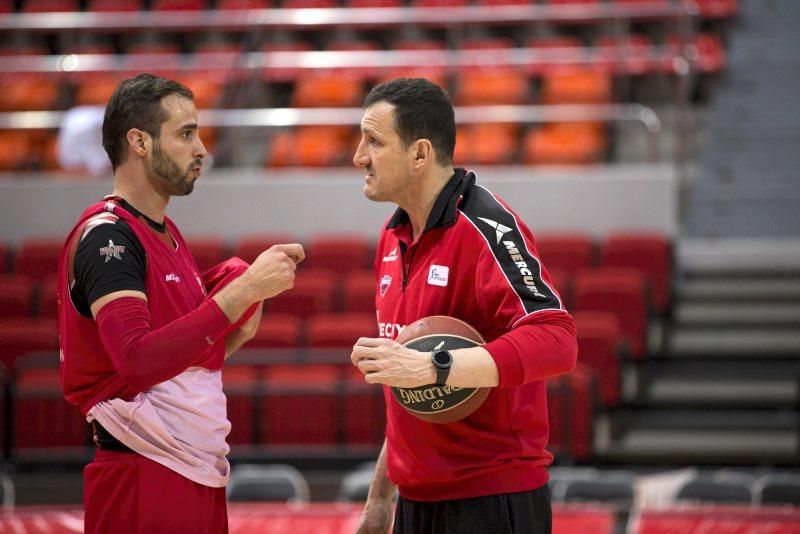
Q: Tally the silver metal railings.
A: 3